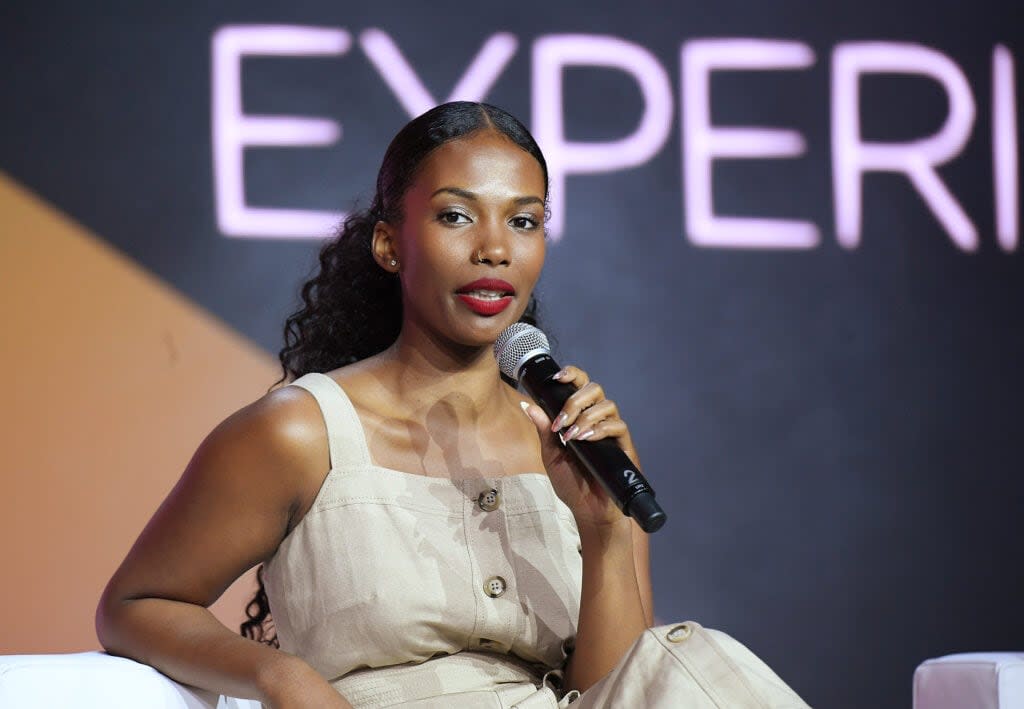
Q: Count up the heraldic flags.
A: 0